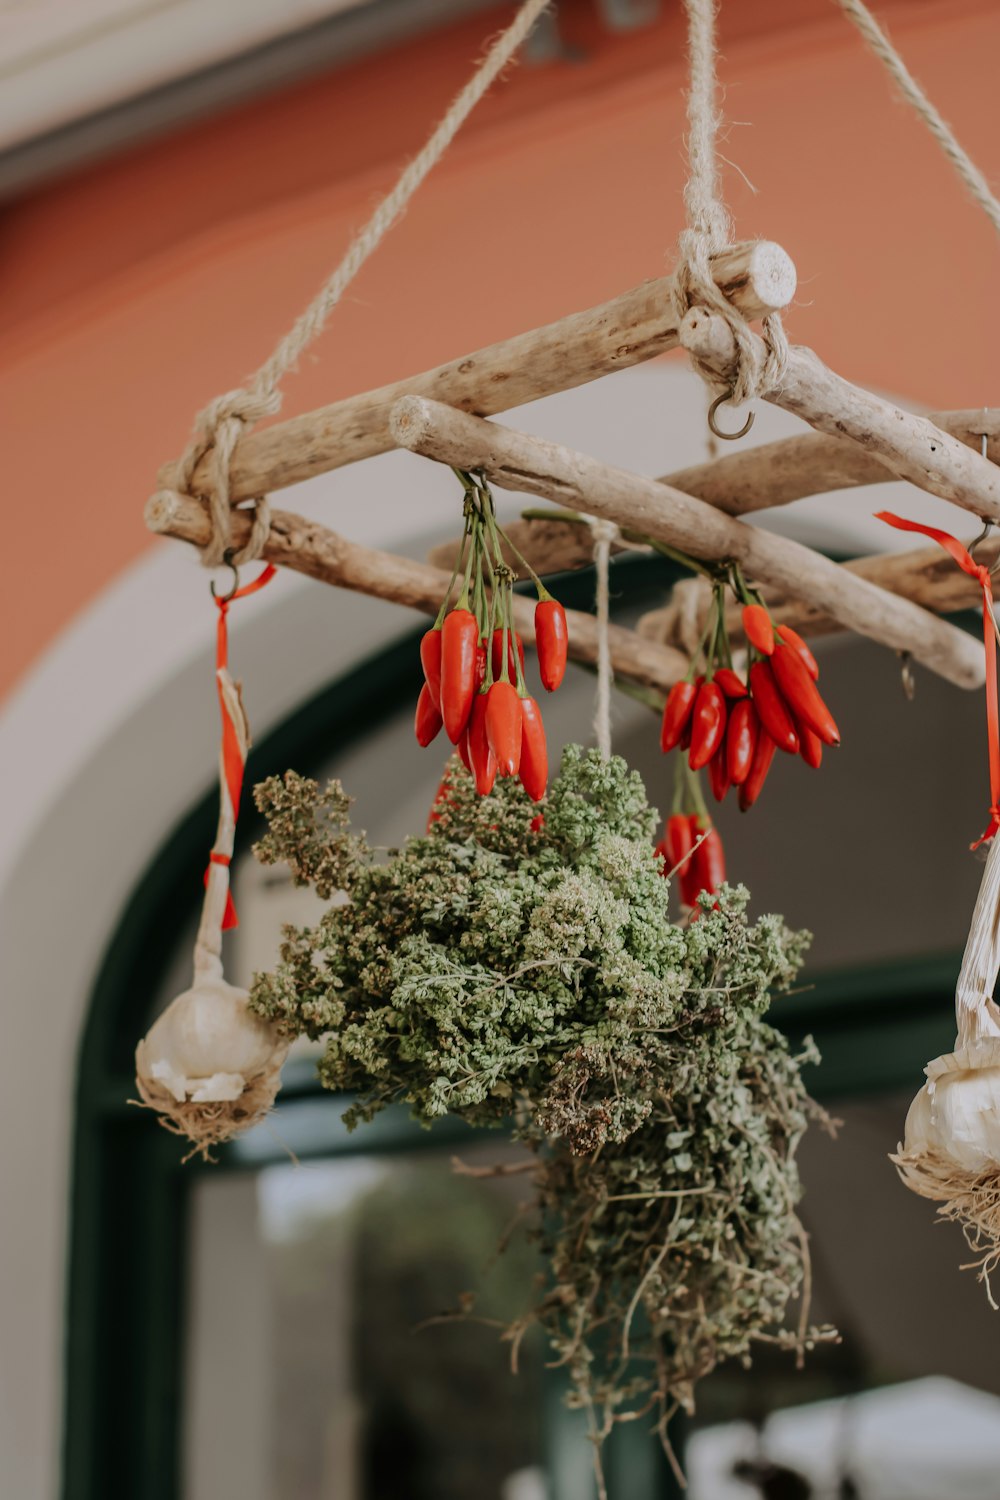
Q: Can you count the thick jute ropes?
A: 3